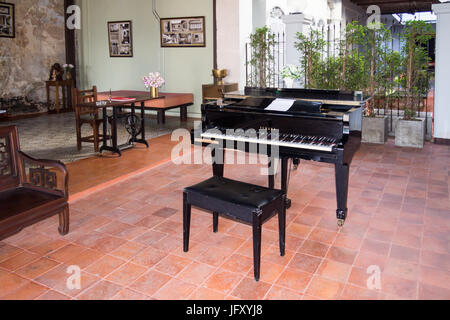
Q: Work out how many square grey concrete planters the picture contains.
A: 2